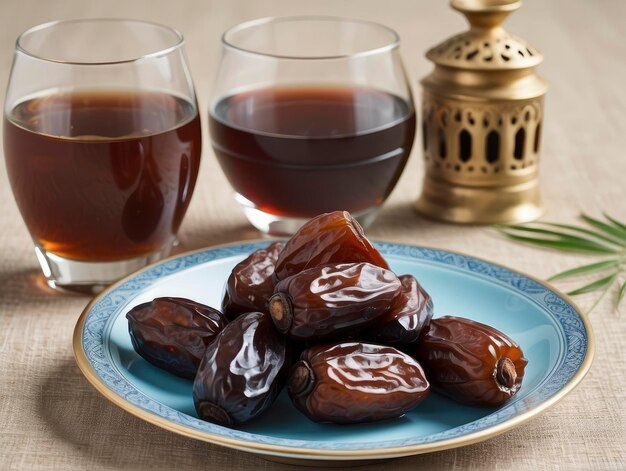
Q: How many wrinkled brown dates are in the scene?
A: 8